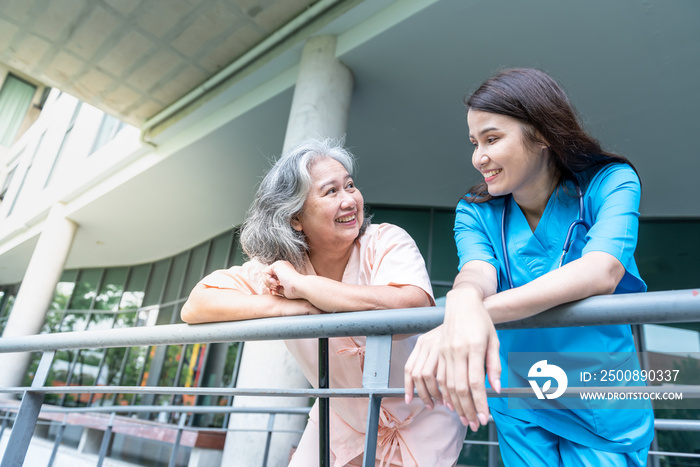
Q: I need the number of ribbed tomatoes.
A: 0